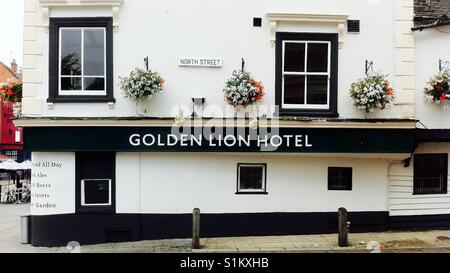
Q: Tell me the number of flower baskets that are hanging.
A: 5